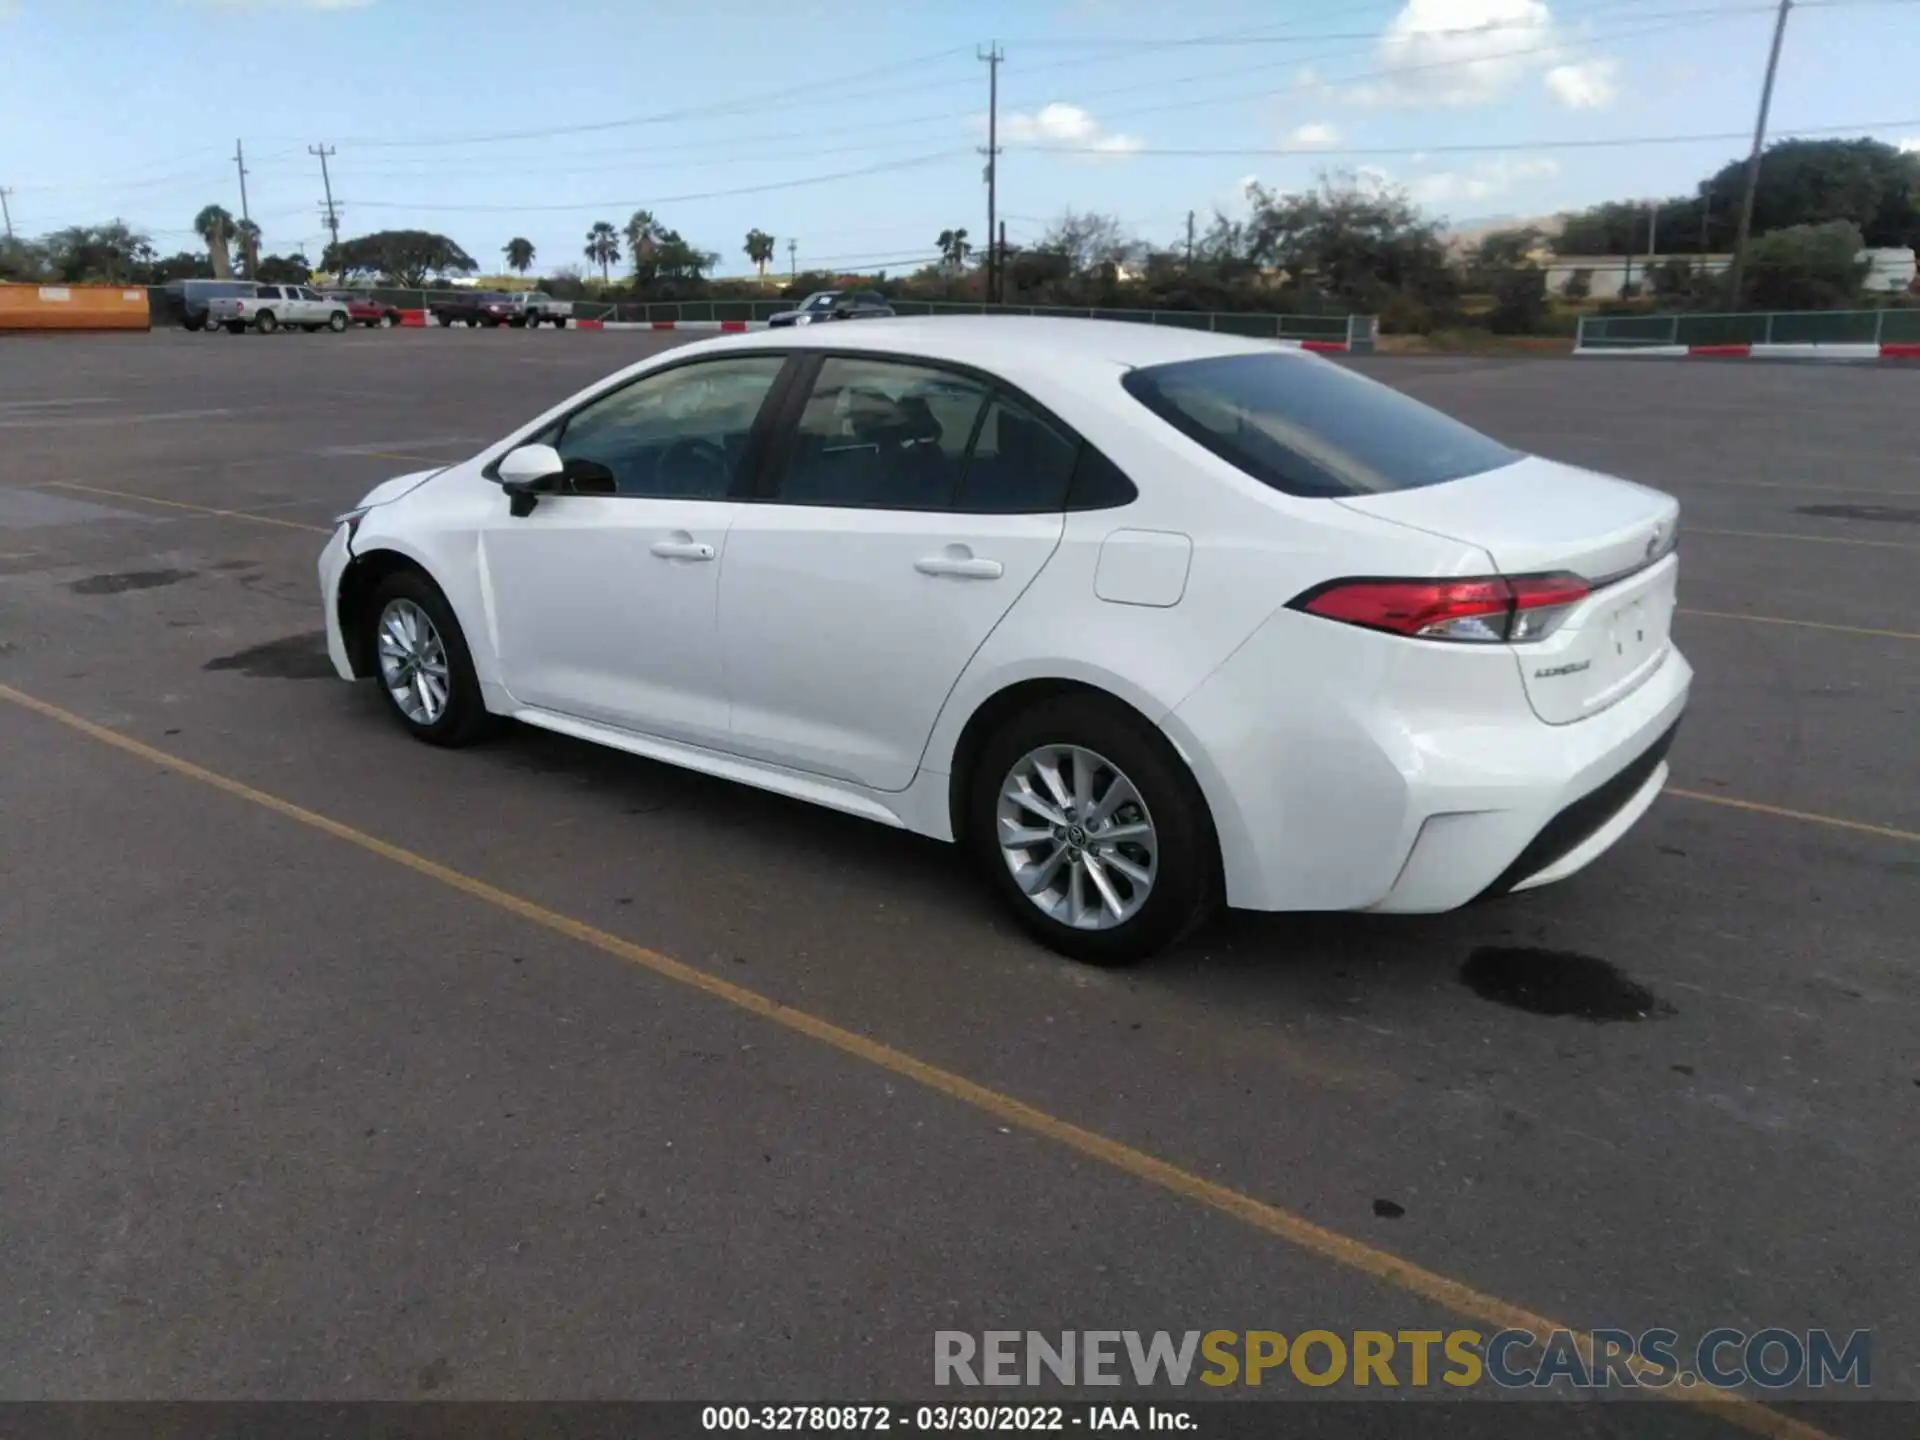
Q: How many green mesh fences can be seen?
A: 2